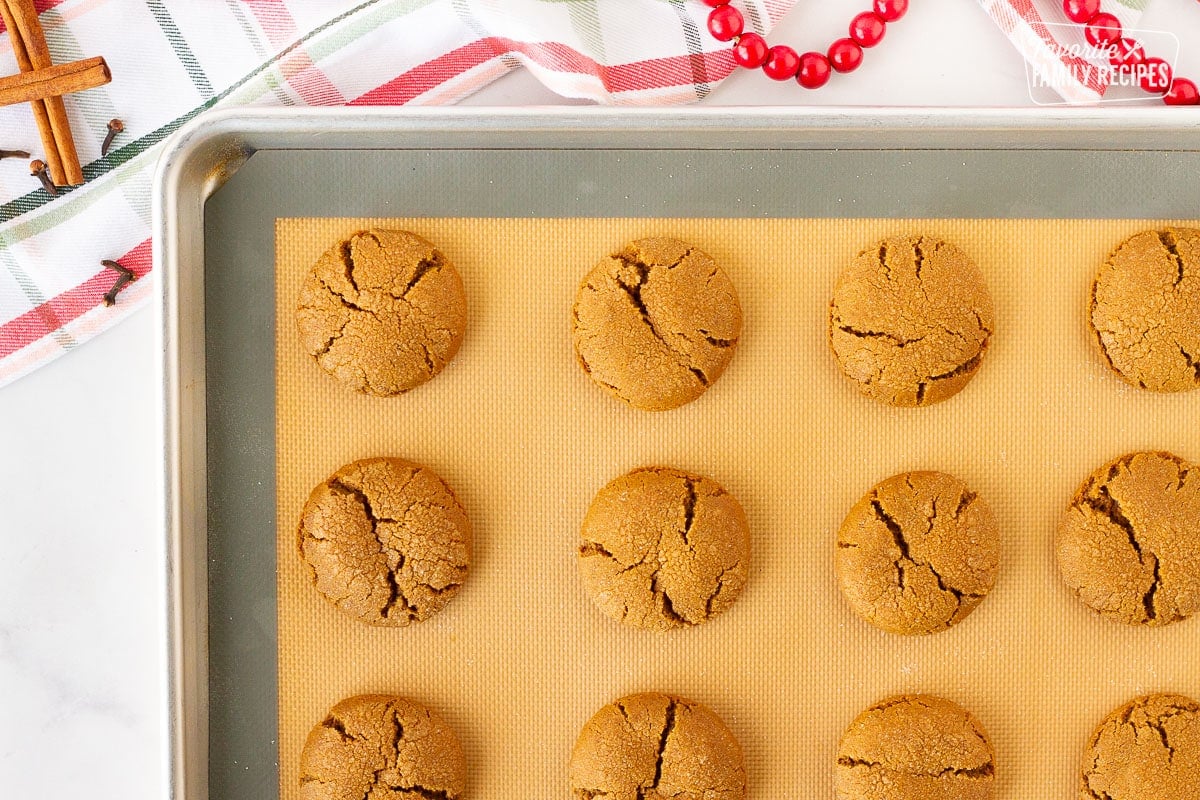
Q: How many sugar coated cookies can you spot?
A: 12